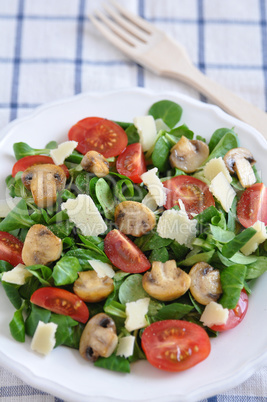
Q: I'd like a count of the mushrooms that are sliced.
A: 10